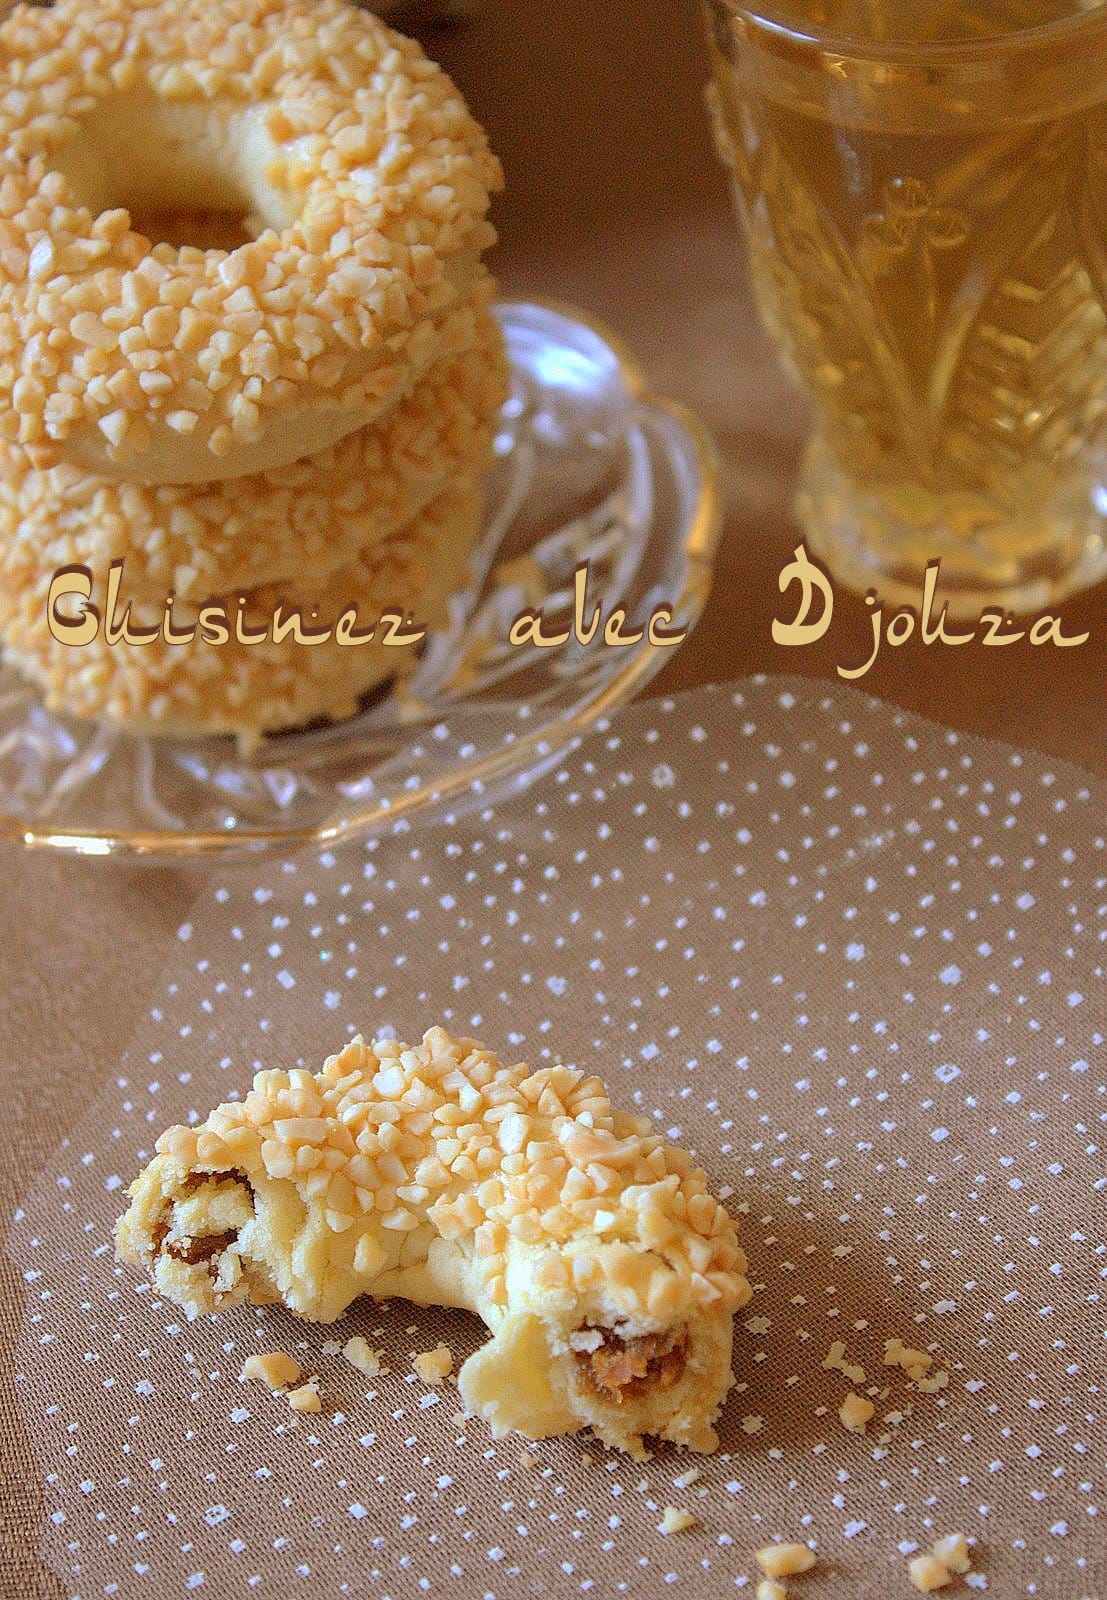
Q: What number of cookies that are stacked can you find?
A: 3